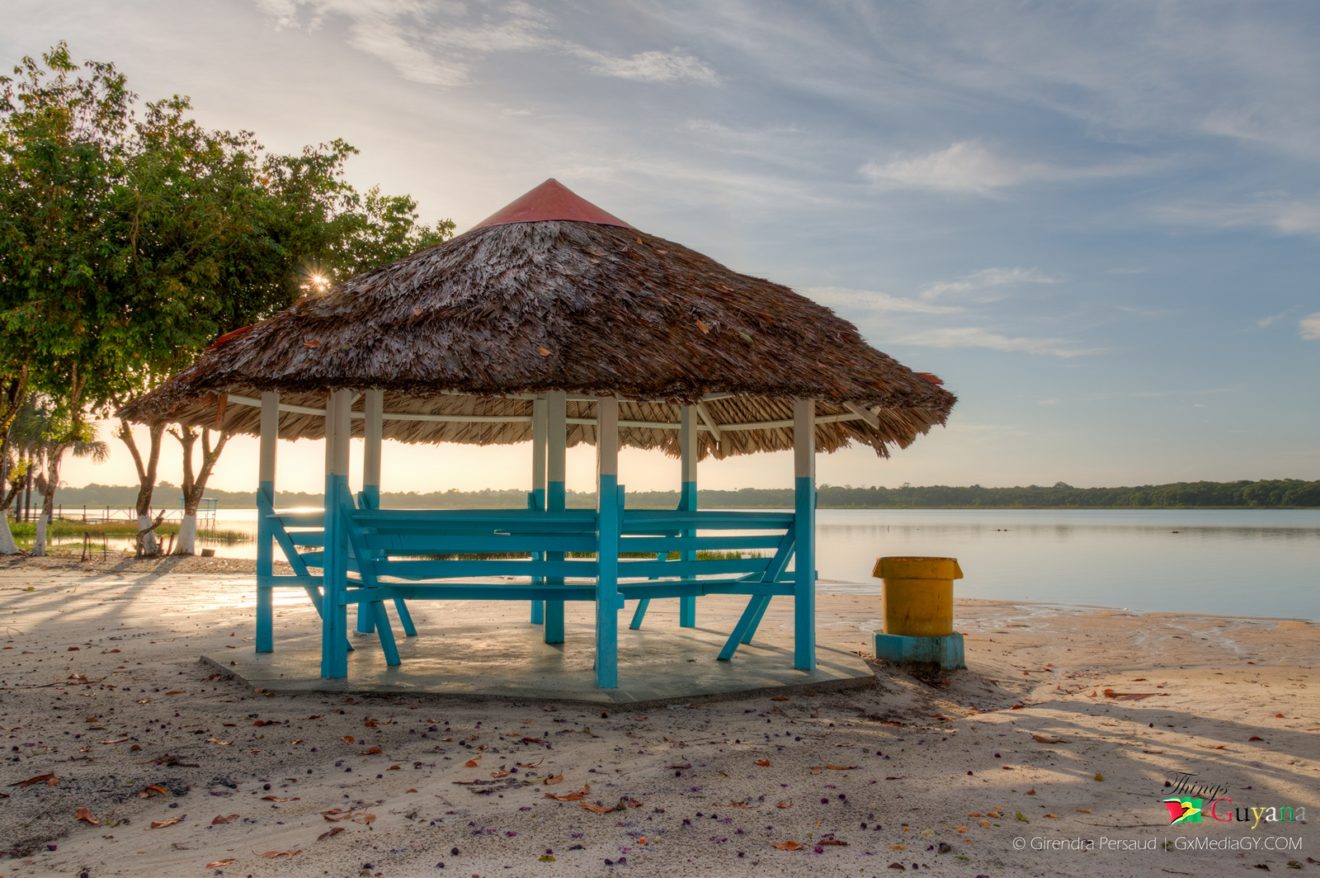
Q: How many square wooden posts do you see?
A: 8